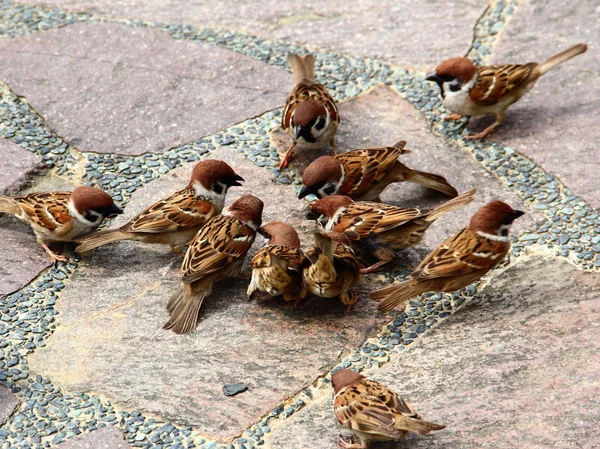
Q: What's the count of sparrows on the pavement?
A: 11